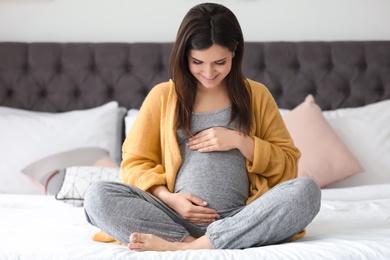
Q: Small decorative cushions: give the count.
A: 3